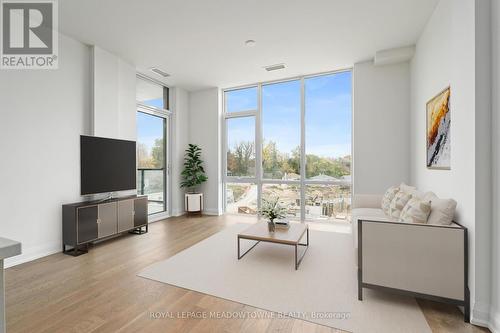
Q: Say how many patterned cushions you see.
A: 3